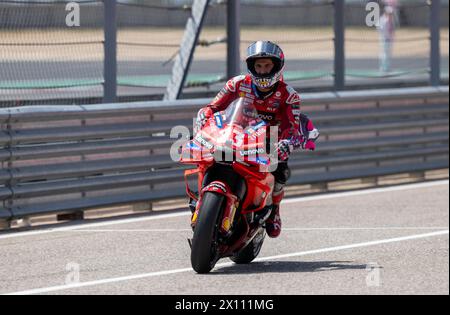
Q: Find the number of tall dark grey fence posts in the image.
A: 4